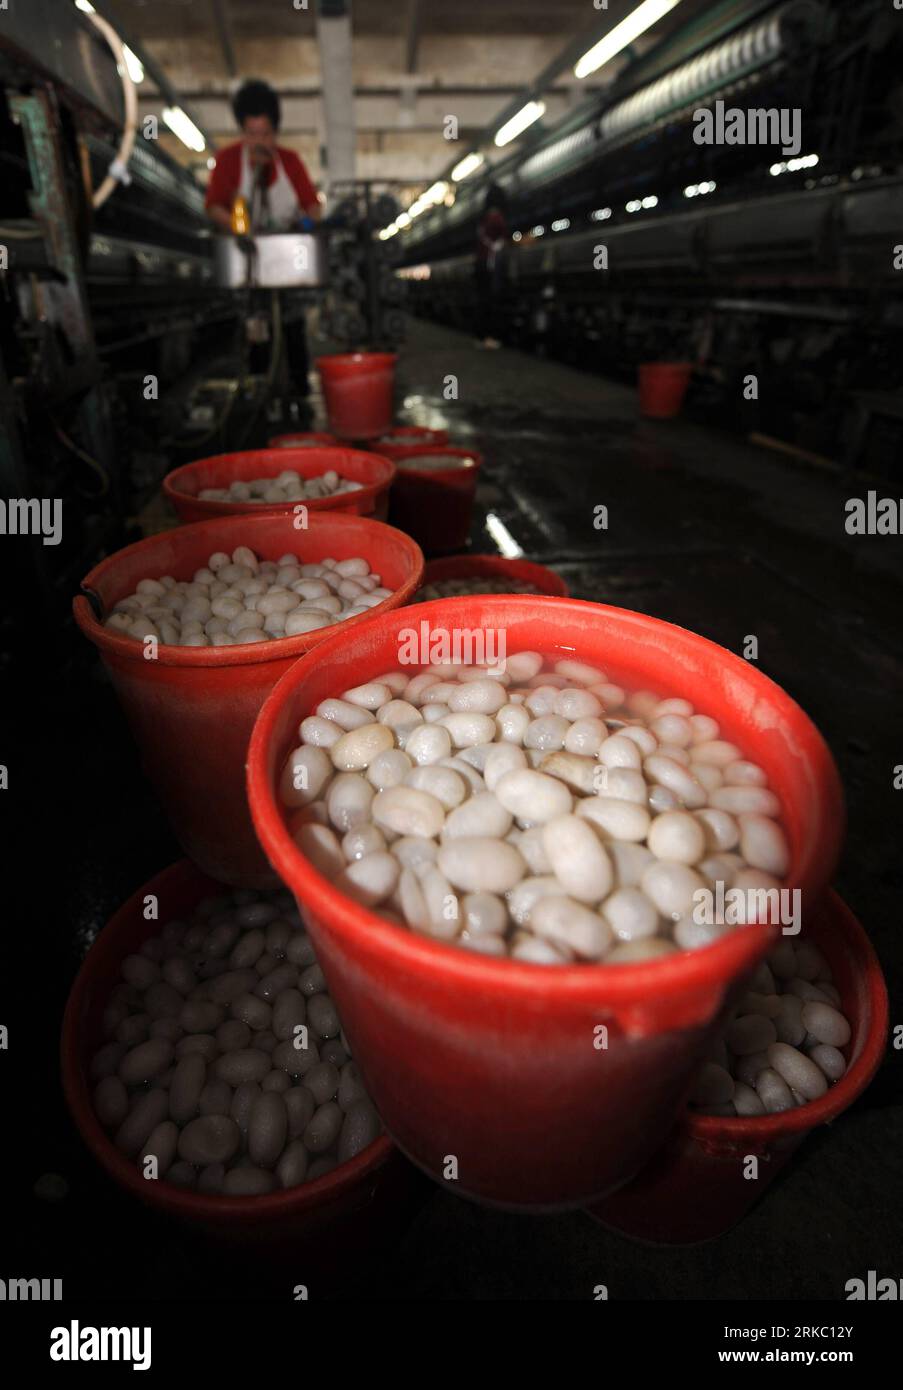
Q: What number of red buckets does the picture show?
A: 11